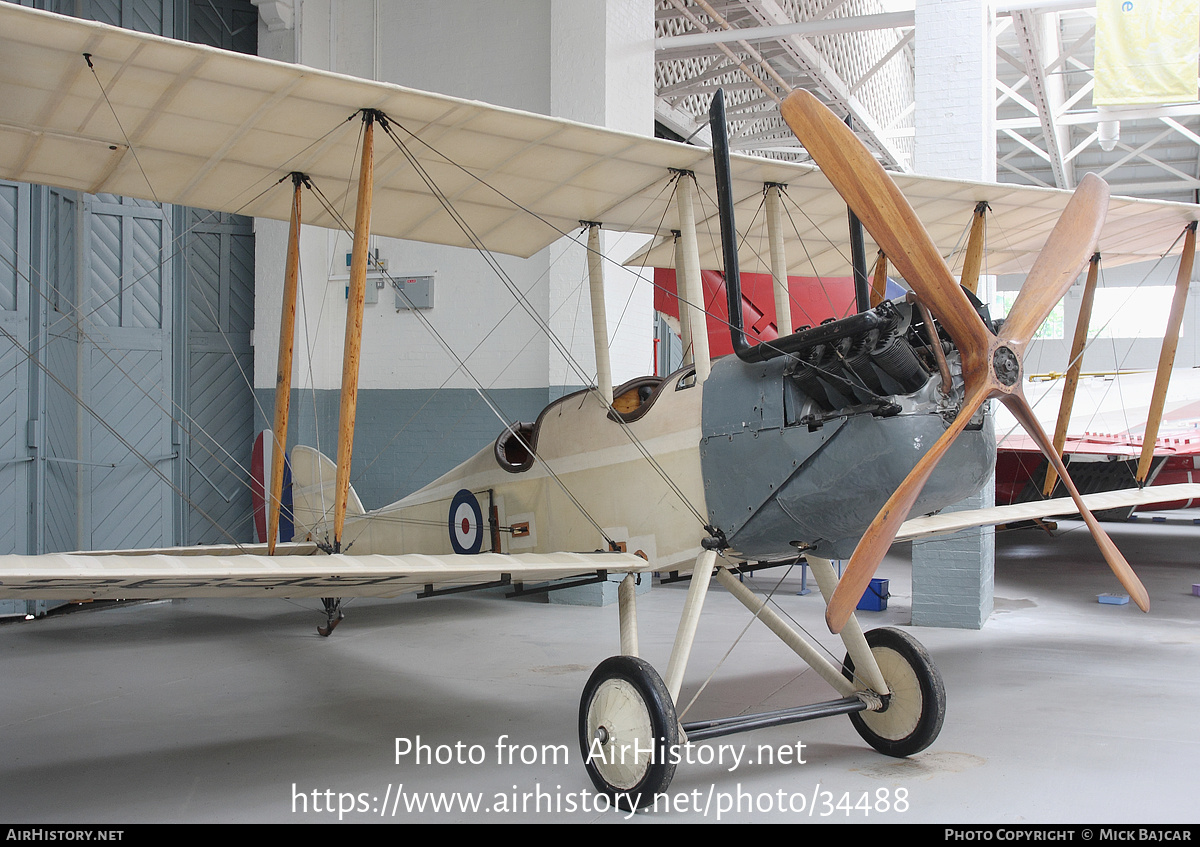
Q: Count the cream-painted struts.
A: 8